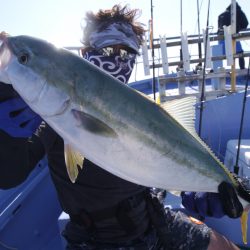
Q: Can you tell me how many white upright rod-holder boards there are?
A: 5